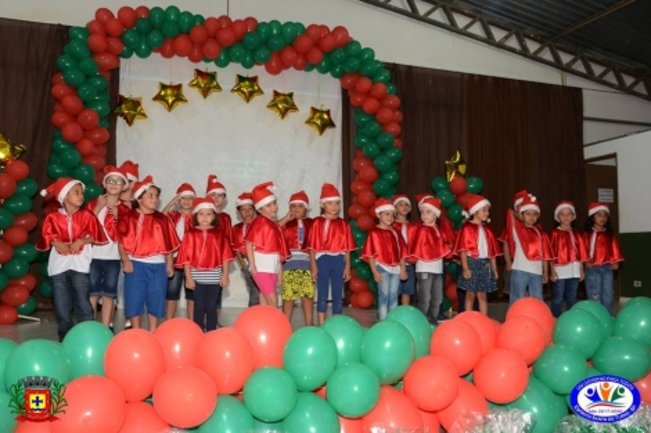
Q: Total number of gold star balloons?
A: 8